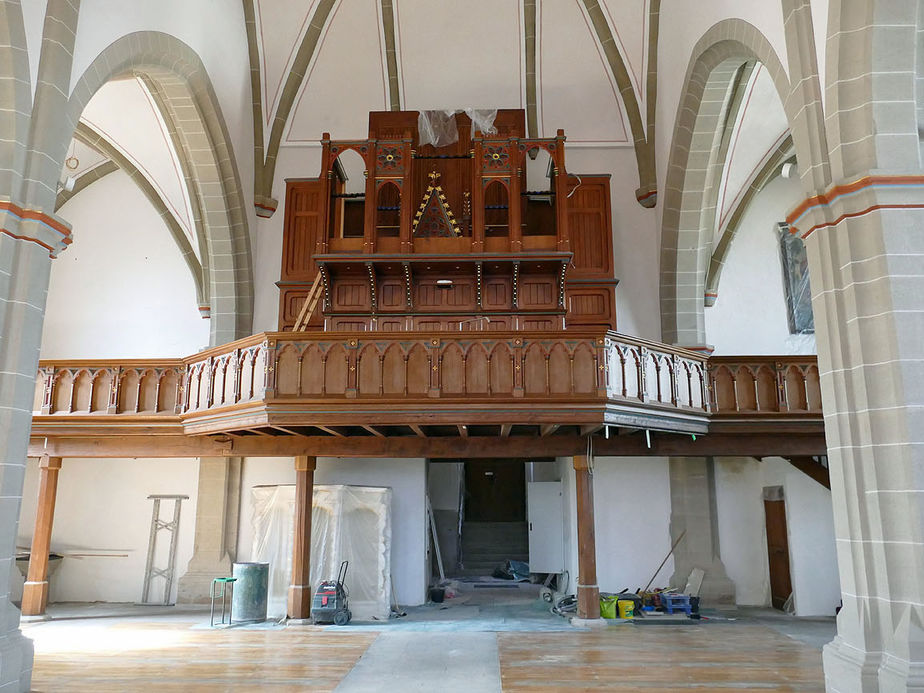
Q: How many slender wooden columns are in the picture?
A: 3